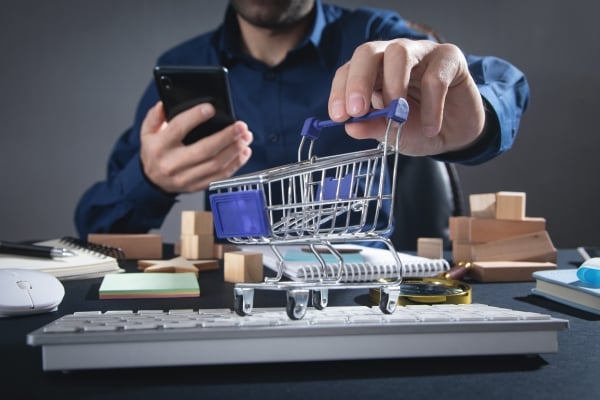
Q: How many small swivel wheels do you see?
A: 4